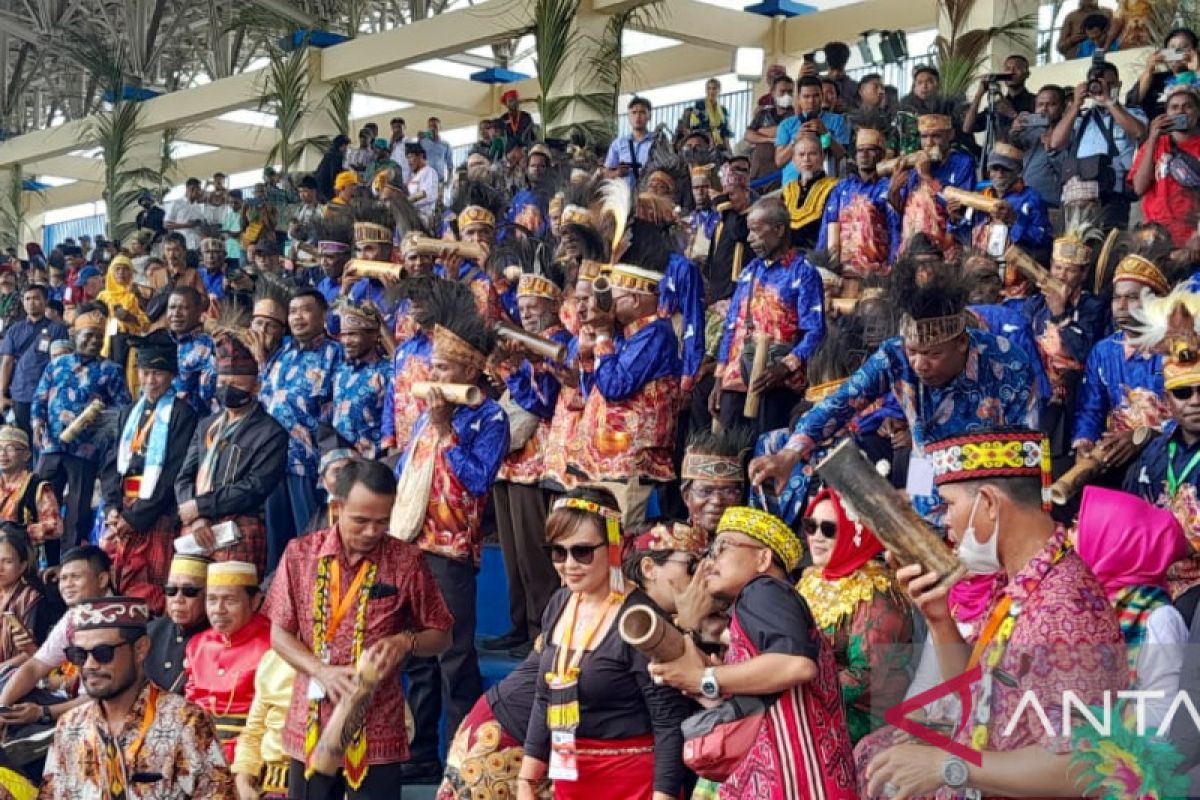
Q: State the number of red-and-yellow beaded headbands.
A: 2